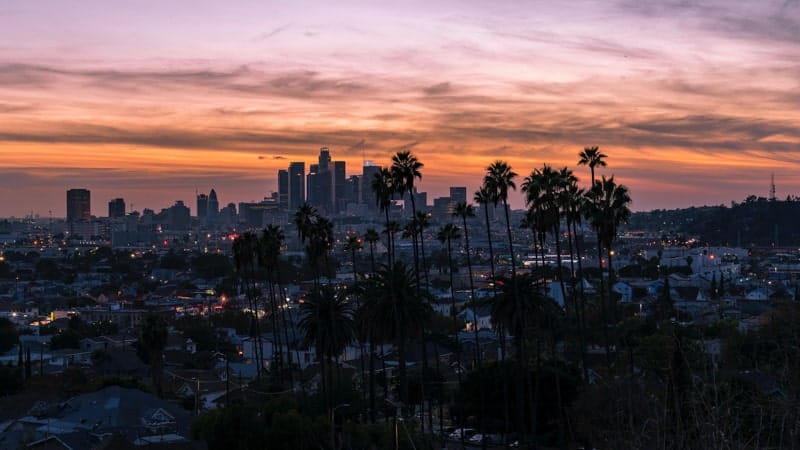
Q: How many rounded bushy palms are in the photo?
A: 3